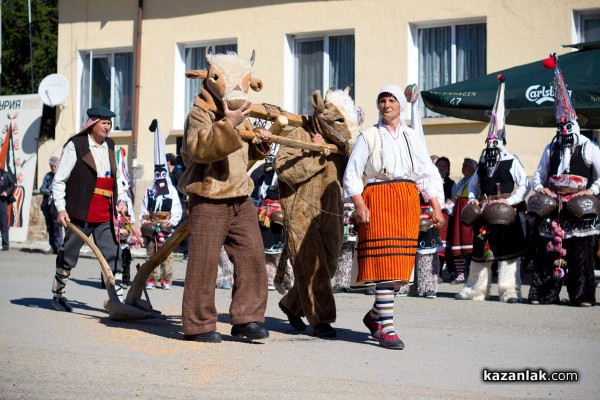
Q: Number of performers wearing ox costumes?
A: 2